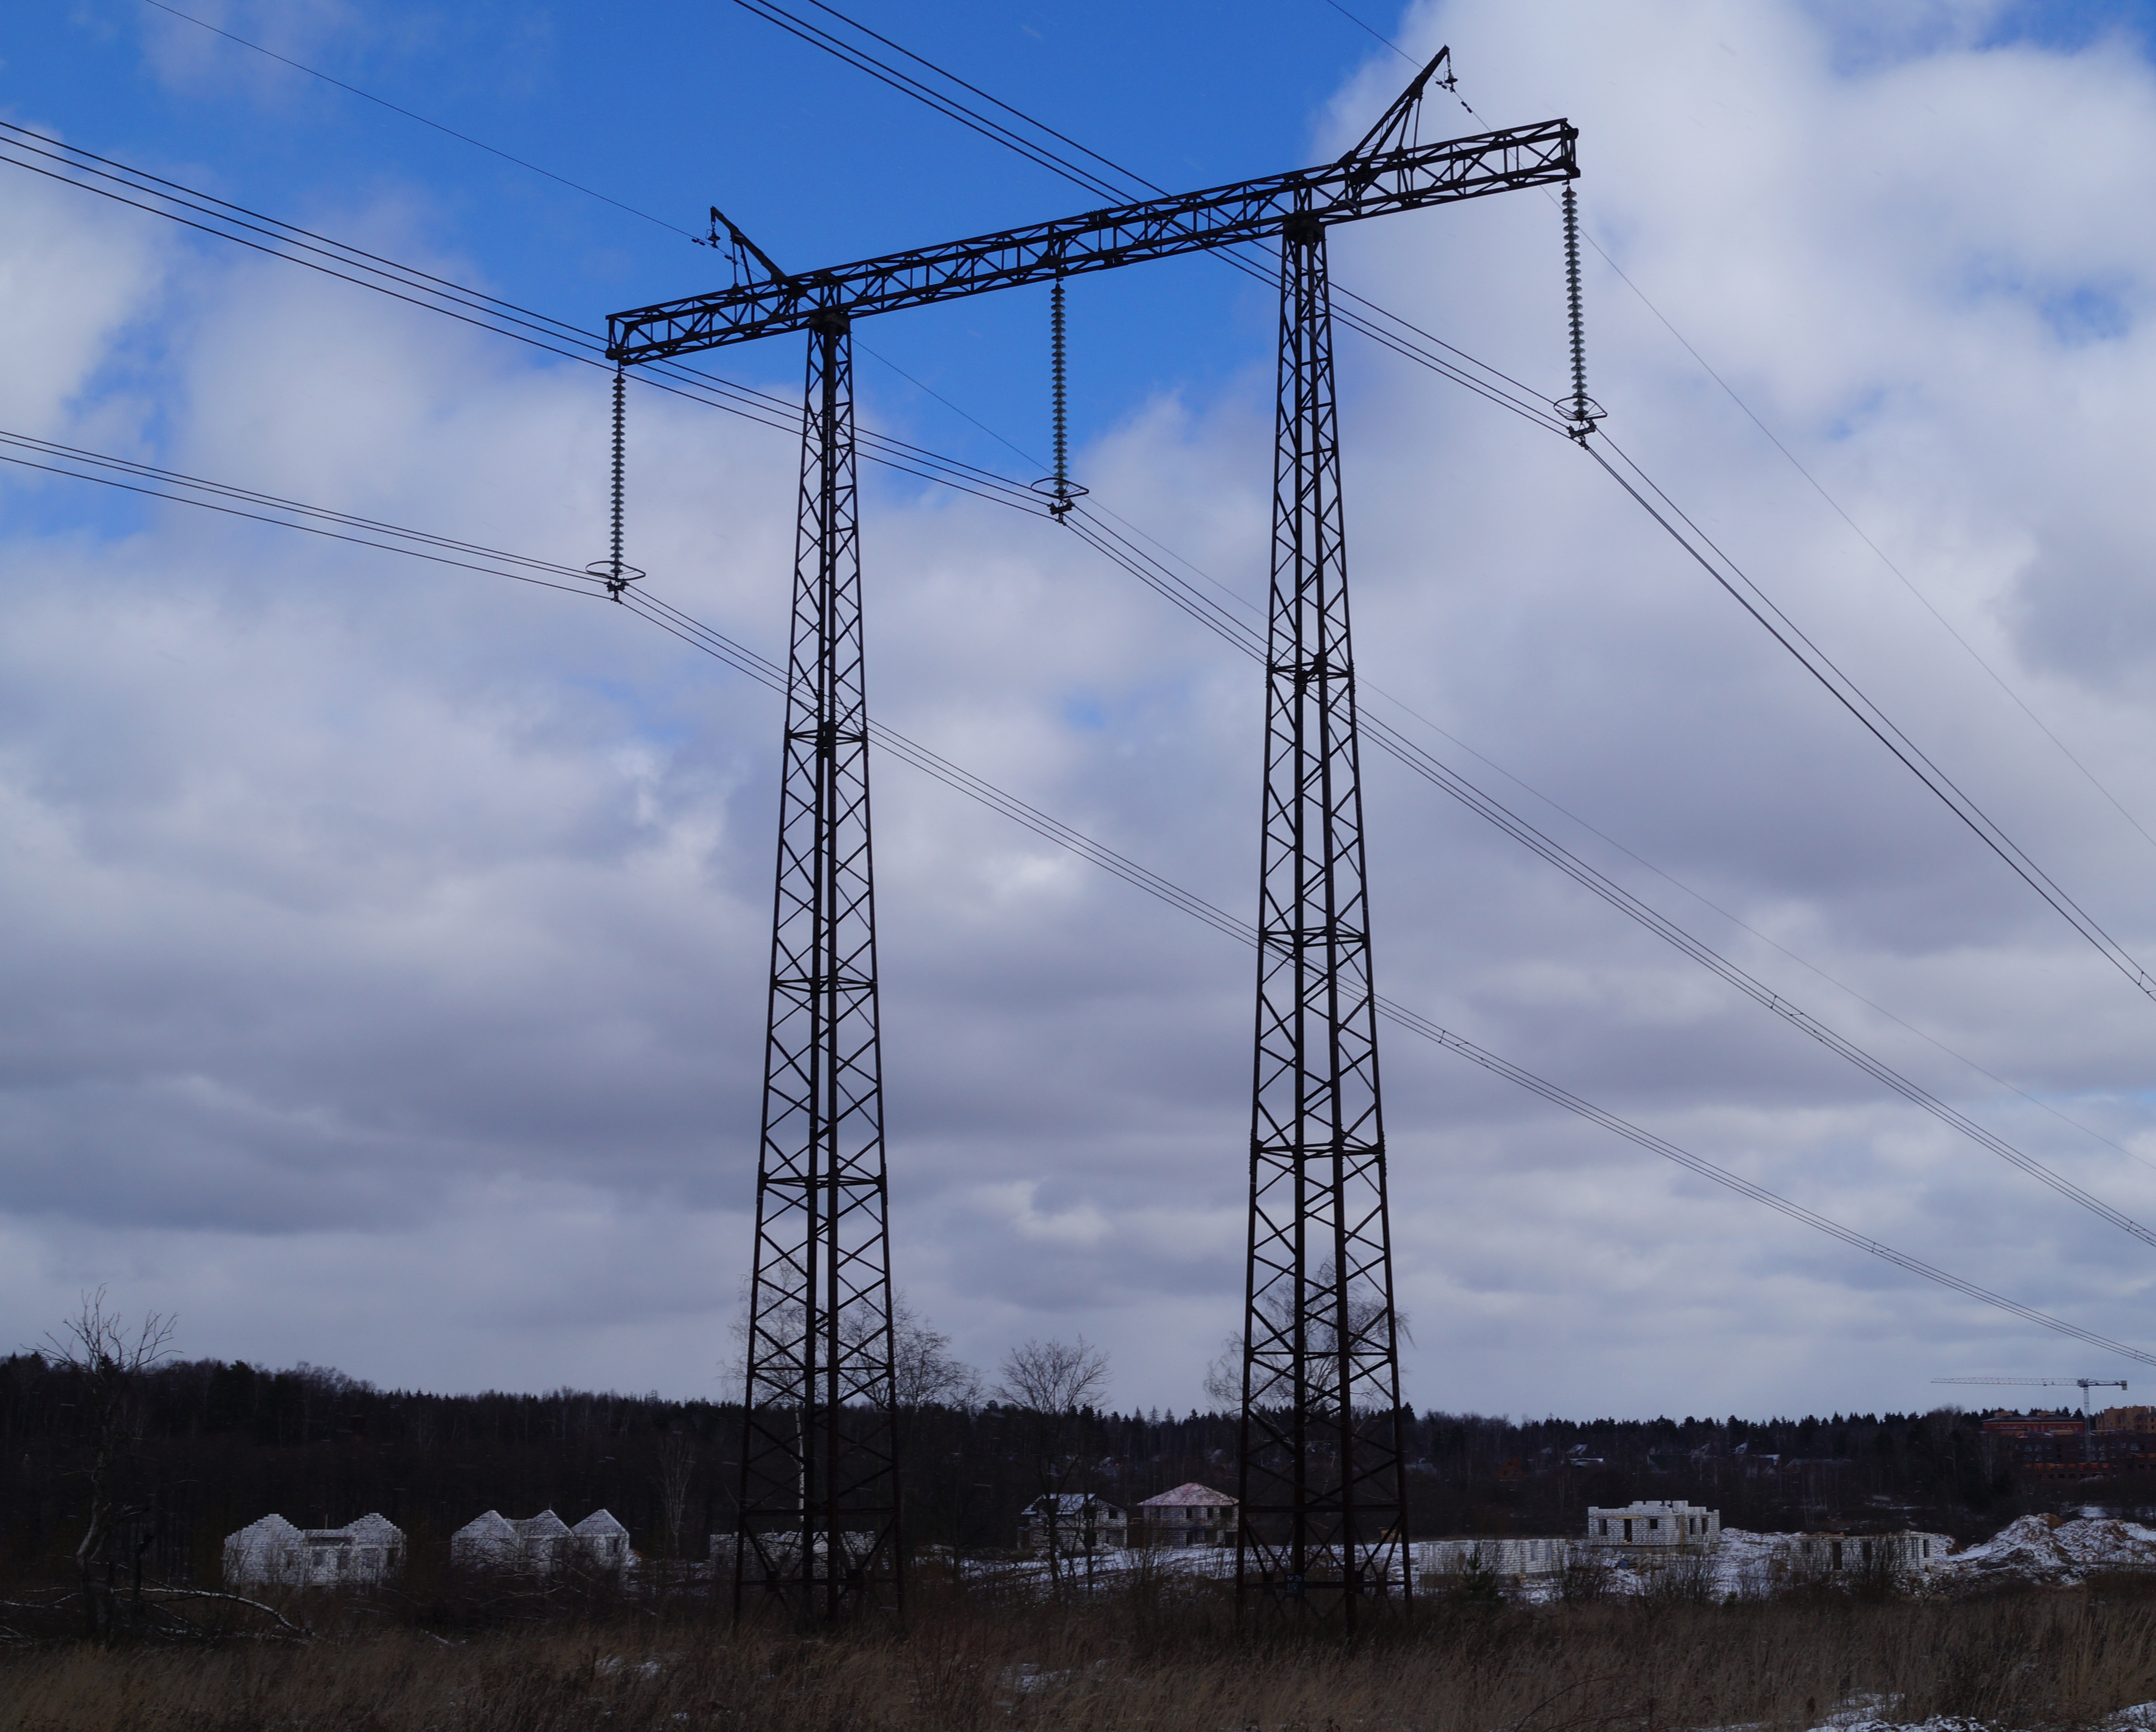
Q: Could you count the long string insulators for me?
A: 3